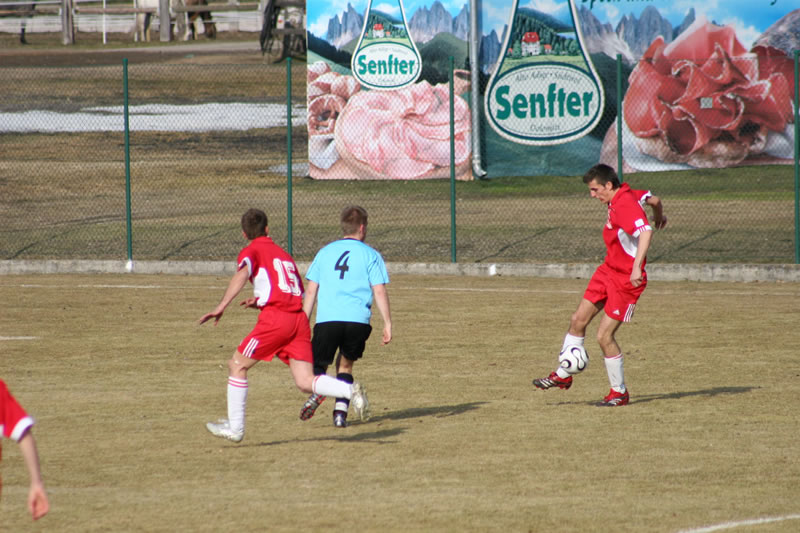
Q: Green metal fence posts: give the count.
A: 5